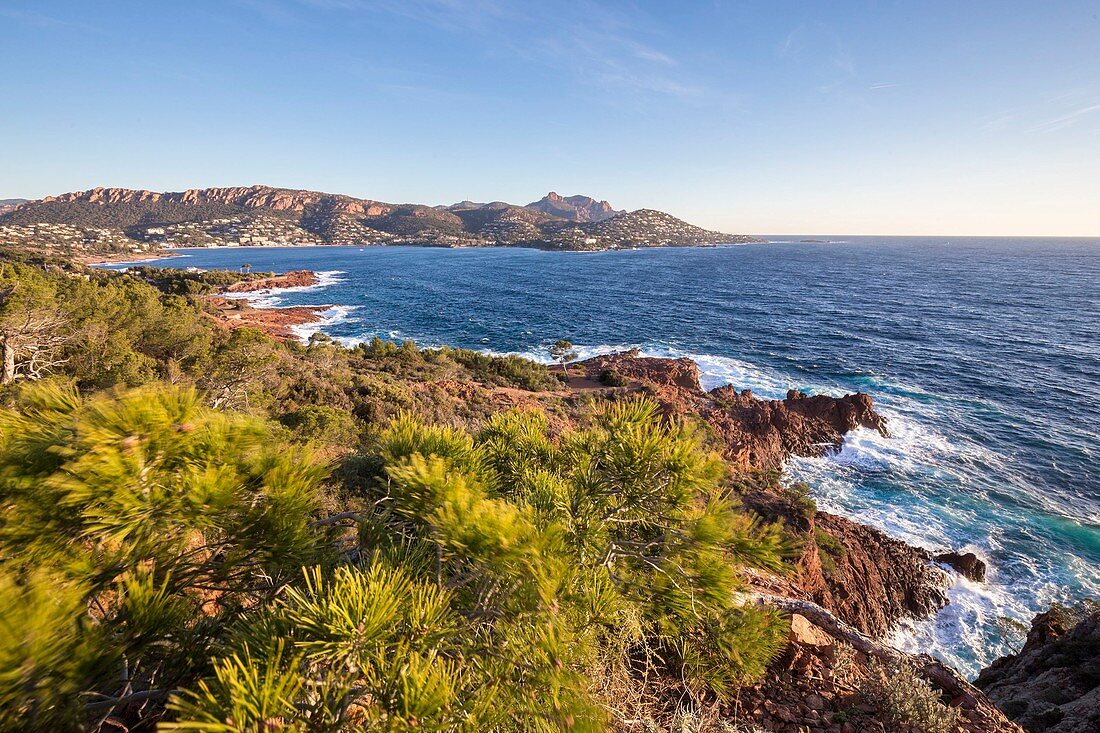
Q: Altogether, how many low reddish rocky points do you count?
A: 2